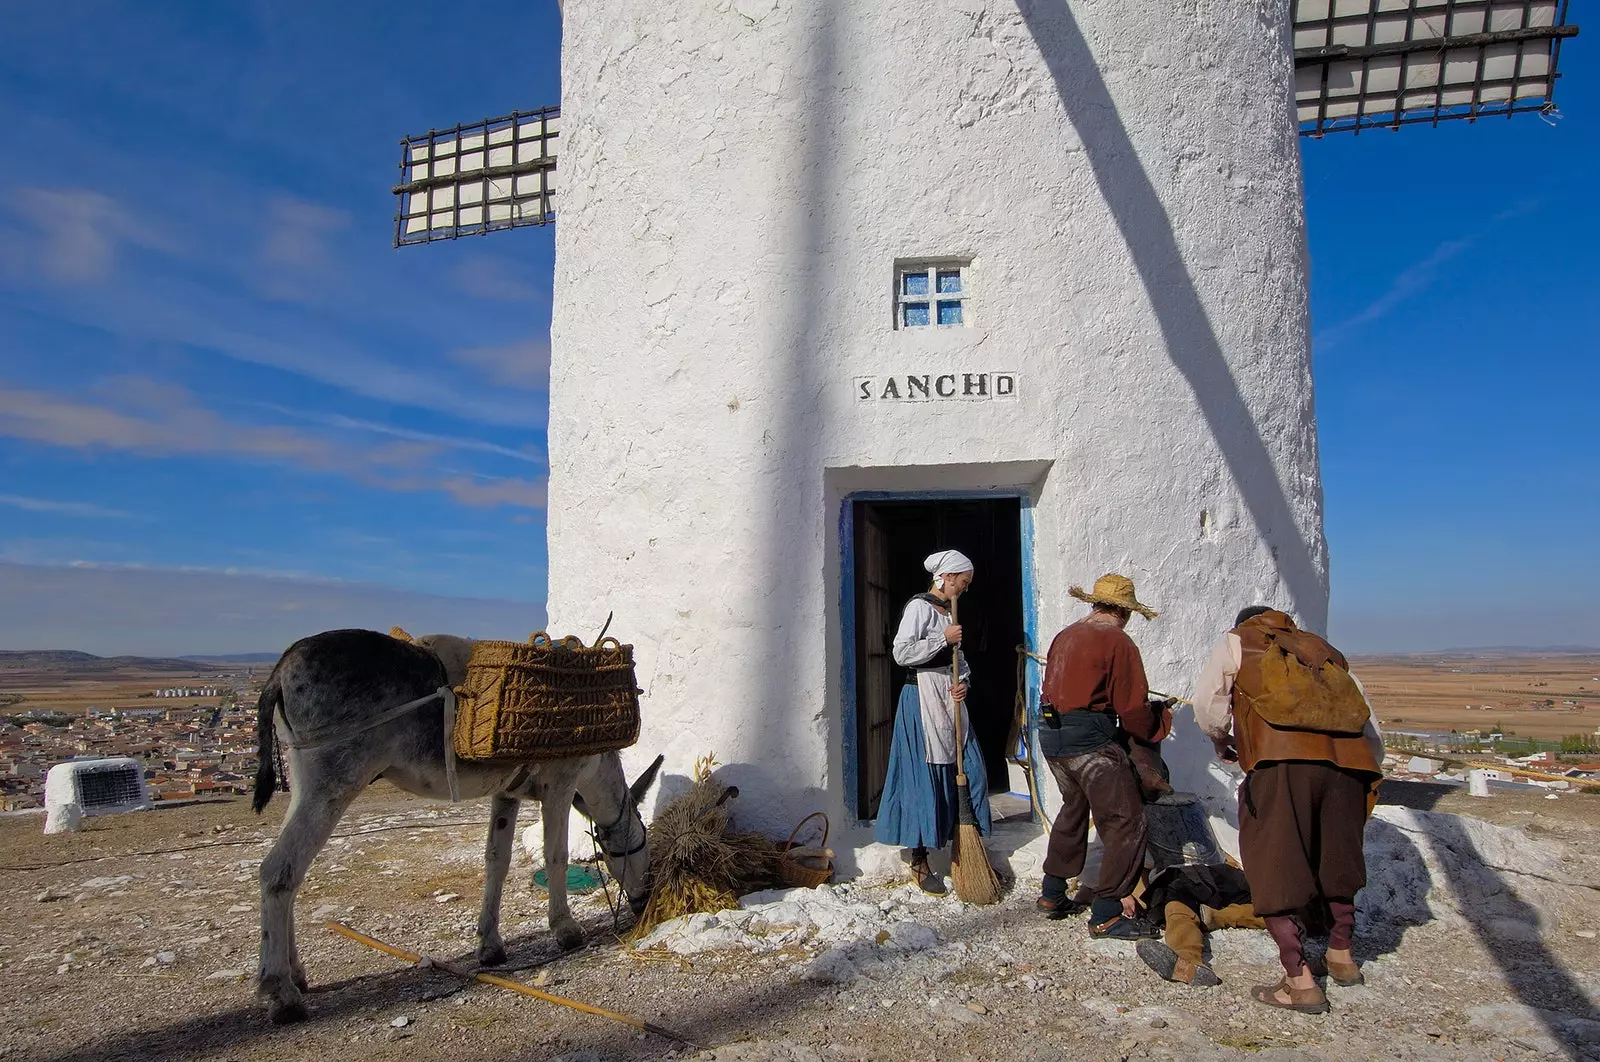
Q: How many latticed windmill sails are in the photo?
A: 2